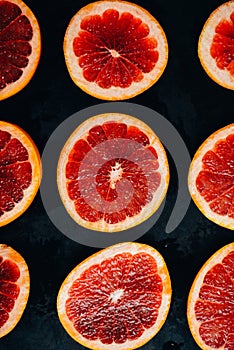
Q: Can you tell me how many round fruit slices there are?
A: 9